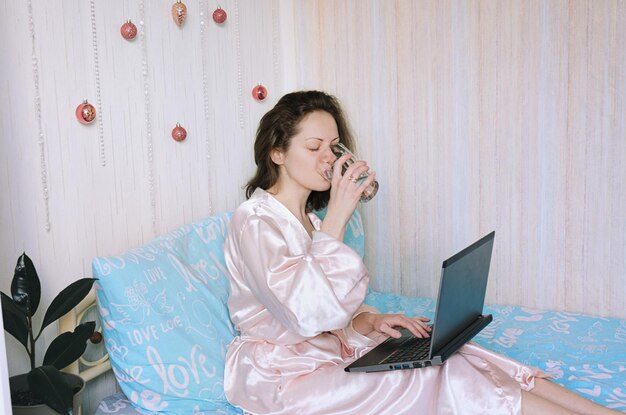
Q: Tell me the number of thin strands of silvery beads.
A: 6